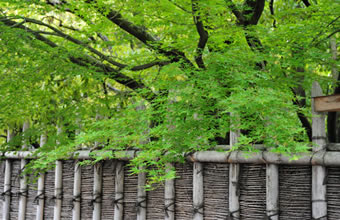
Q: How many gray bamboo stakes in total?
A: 13